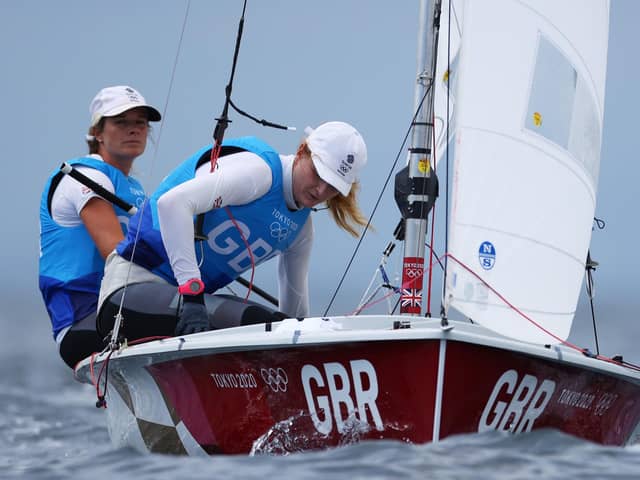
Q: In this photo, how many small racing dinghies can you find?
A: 1